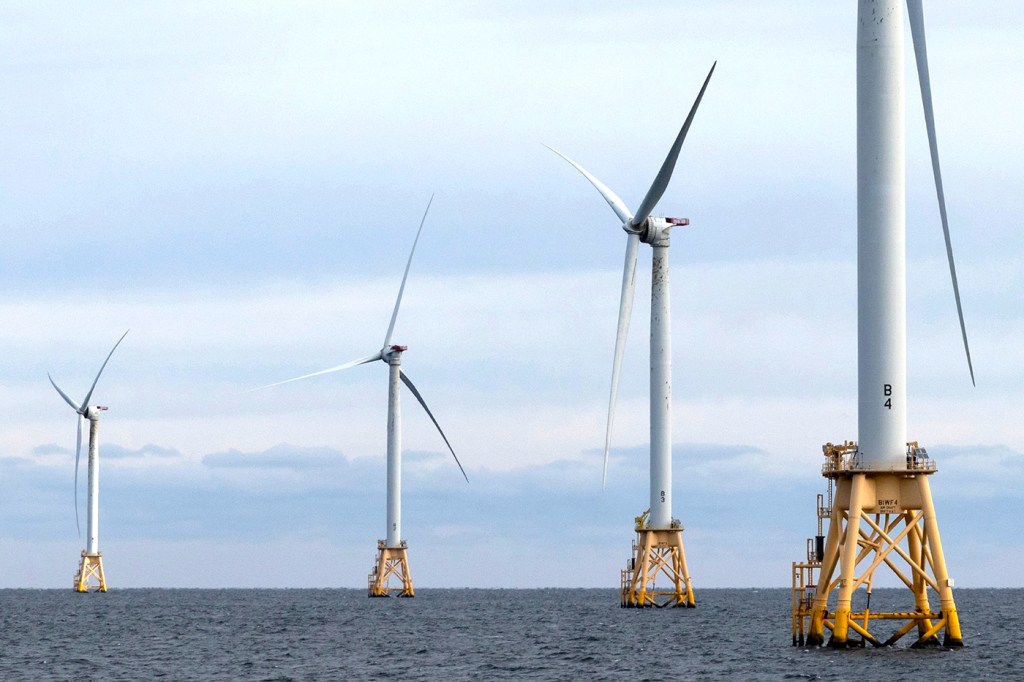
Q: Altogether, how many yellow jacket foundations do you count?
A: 4